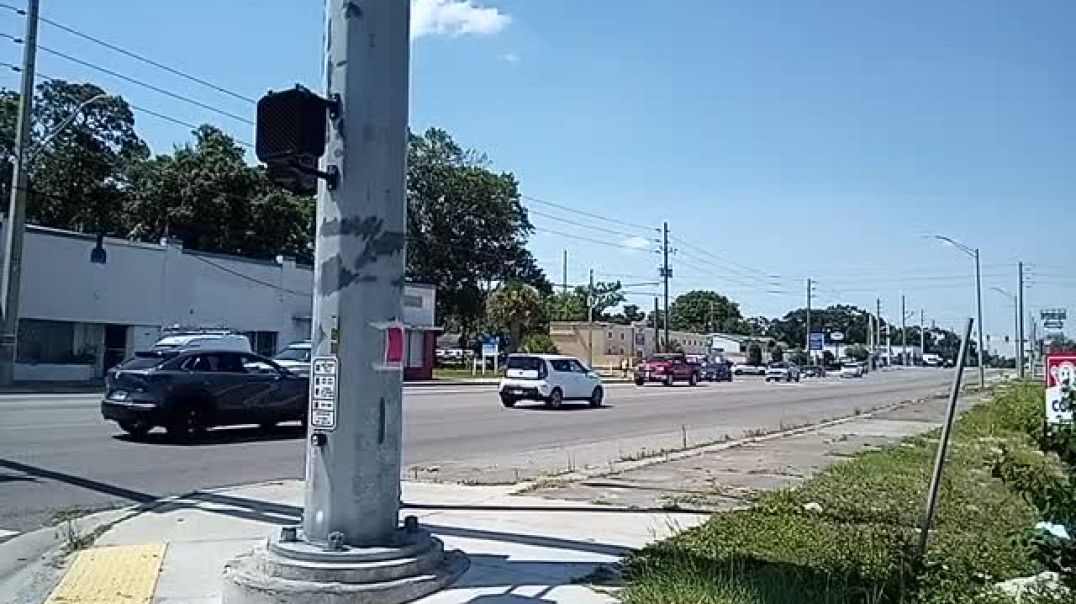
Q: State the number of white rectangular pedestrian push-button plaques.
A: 1